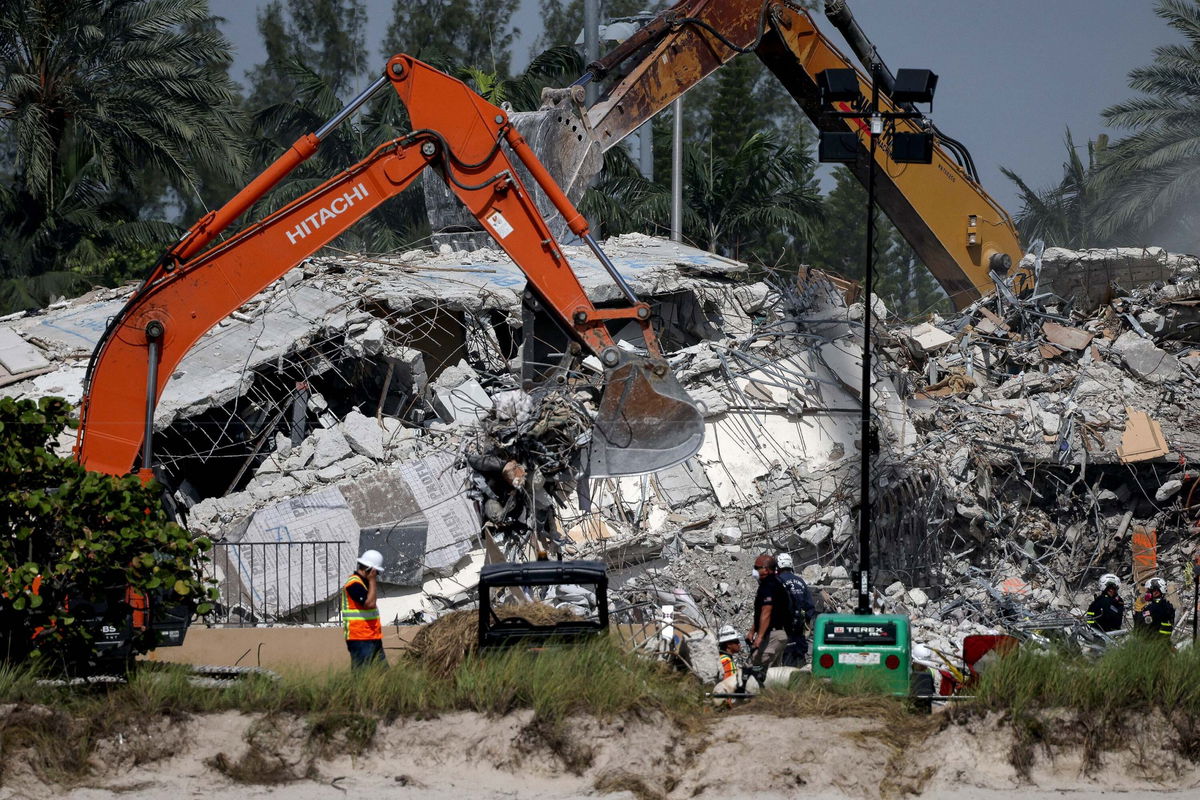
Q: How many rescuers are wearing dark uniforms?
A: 4